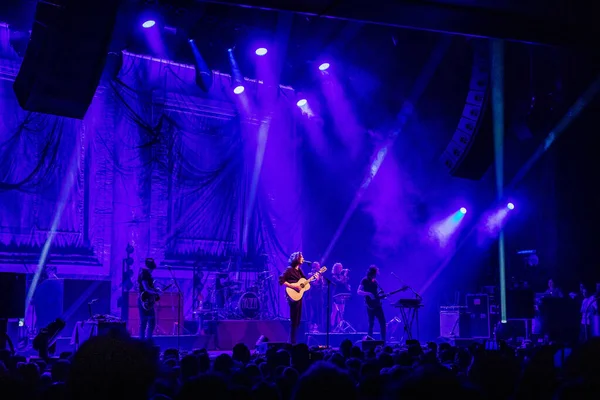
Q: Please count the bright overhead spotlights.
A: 7